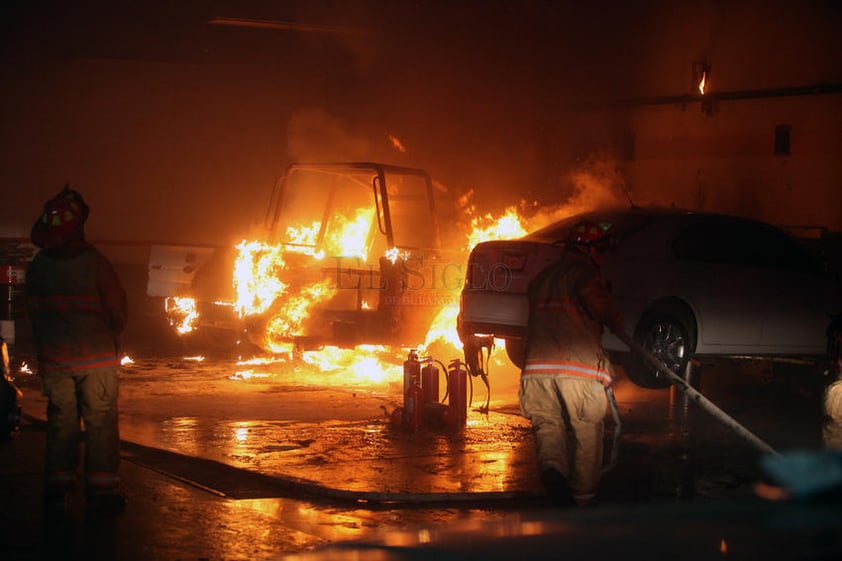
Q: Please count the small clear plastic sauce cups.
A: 0